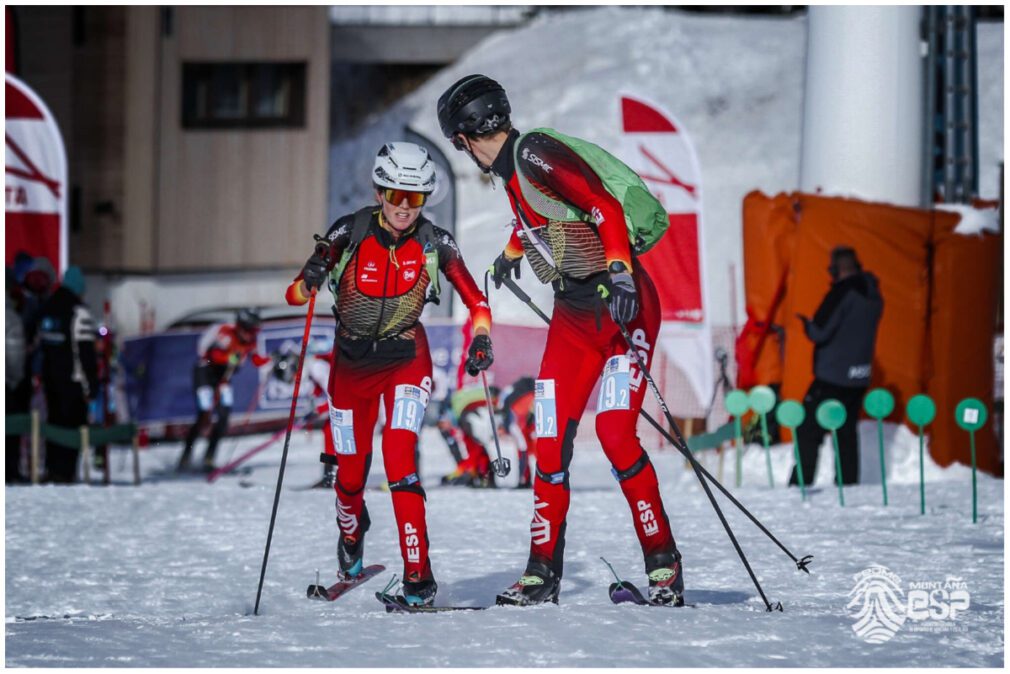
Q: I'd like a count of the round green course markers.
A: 7